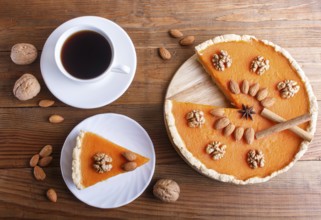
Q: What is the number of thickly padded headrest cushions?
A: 0